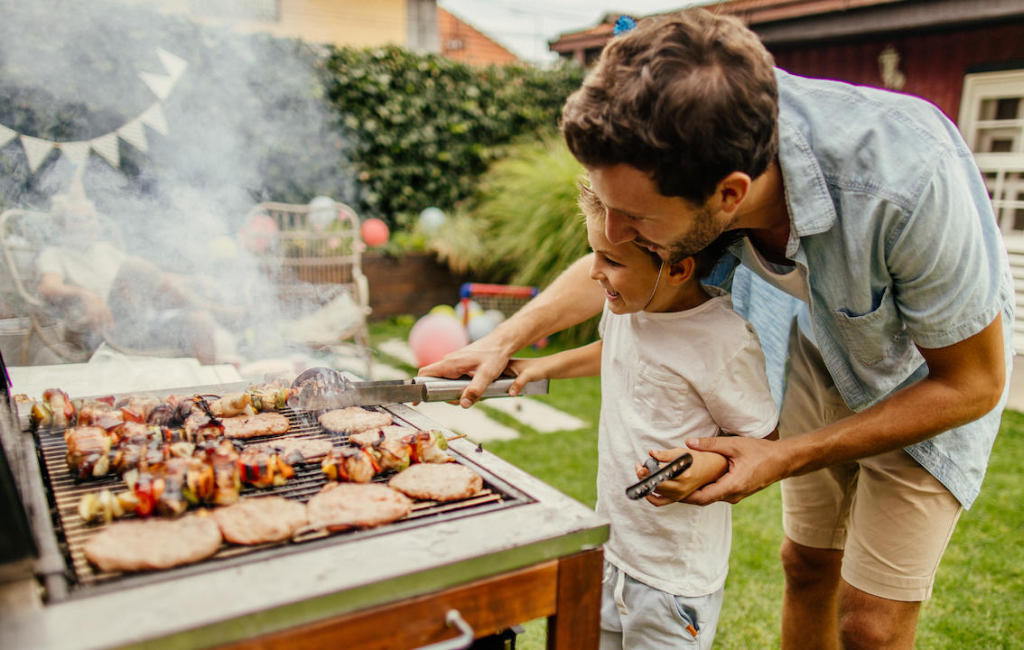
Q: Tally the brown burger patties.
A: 8